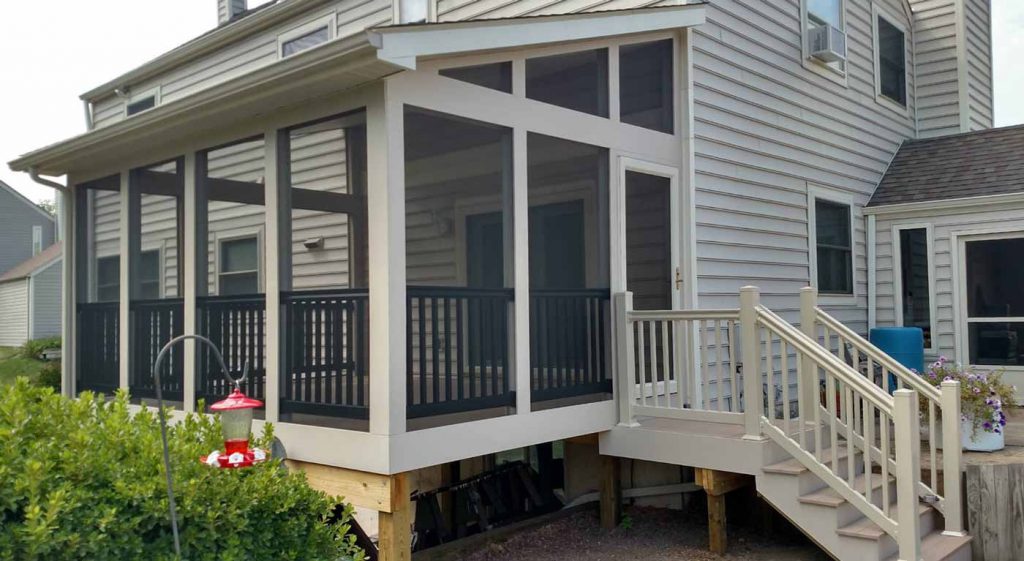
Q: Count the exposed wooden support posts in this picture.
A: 3